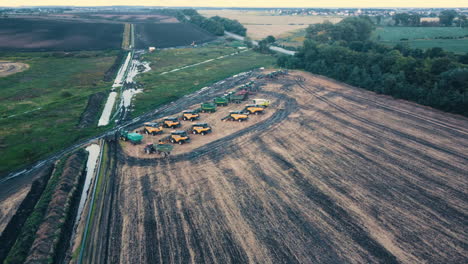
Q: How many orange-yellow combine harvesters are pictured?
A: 7